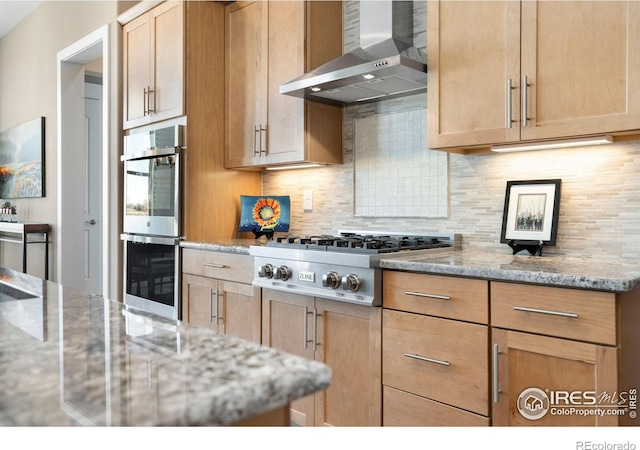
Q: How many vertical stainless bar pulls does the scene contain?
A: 11